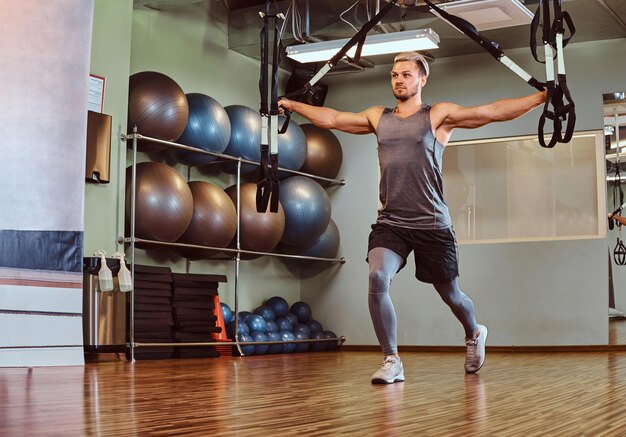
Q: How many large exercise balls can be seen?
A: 10